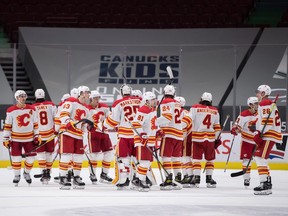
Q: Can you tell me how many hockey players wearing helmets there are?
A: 14